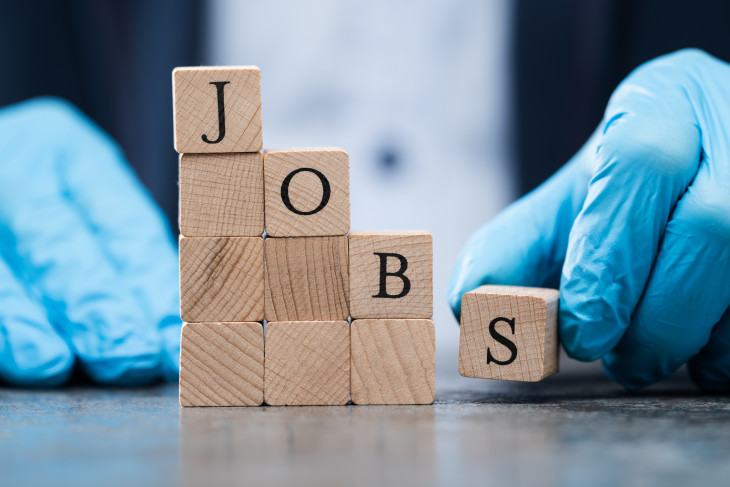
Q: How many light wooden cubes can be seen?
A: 10